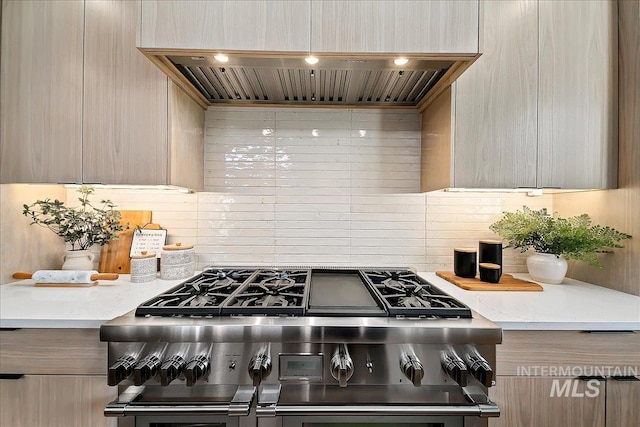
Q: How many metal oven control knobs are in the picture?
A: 9